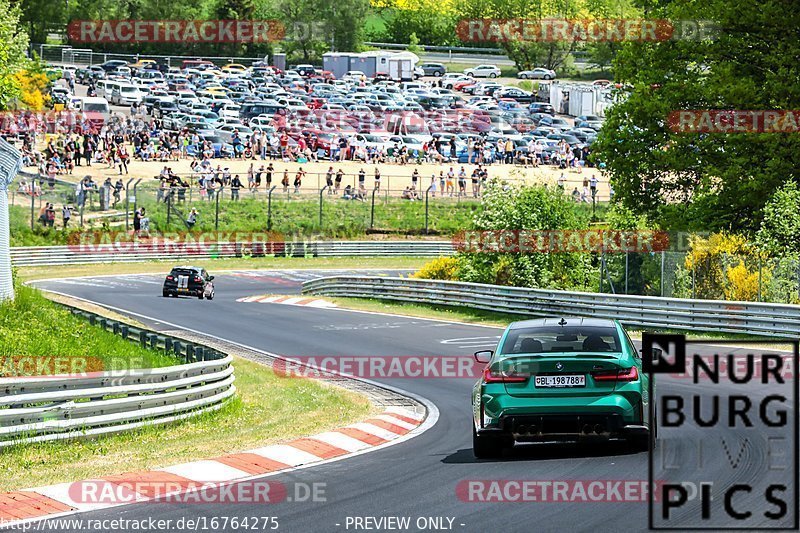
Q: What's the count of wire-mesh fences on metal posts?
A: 2